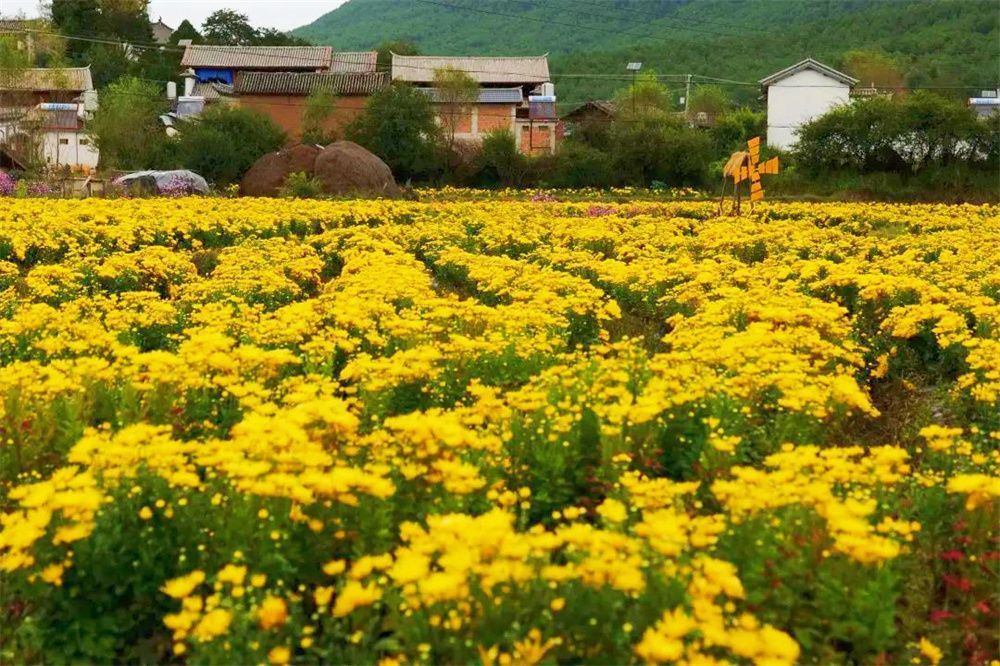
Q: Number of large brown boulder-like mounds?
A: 2